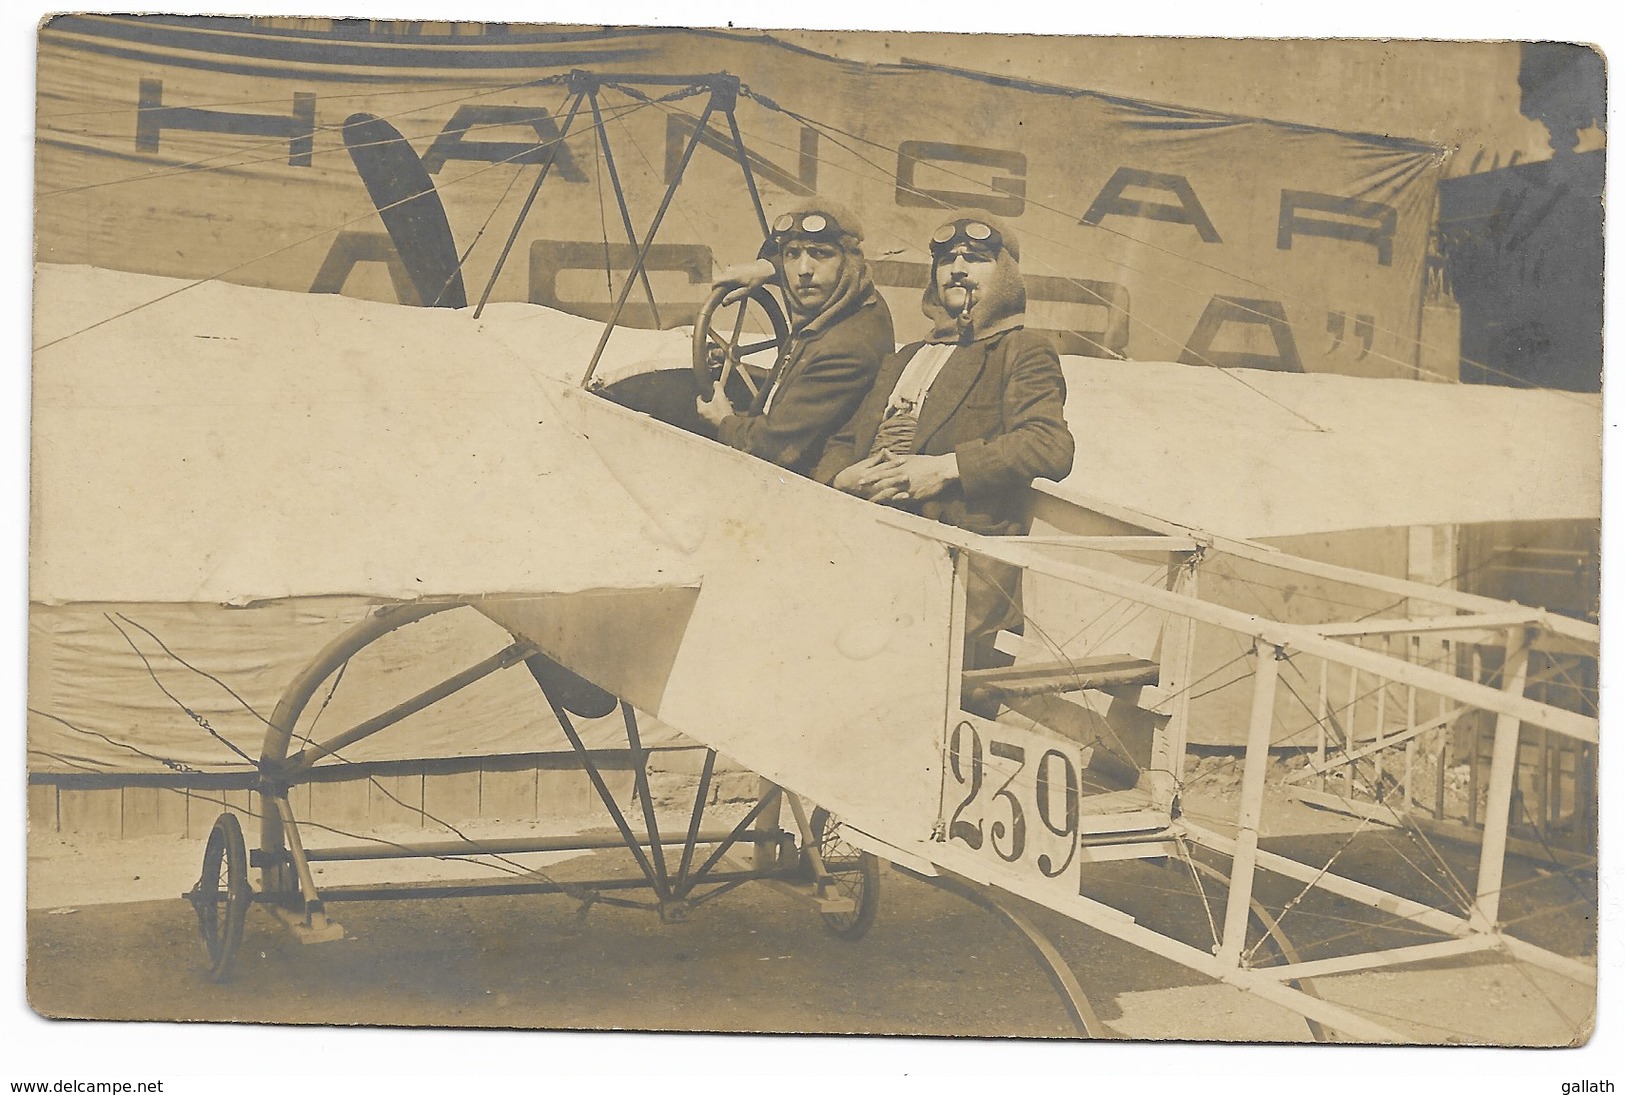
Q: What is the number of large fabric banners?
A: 1